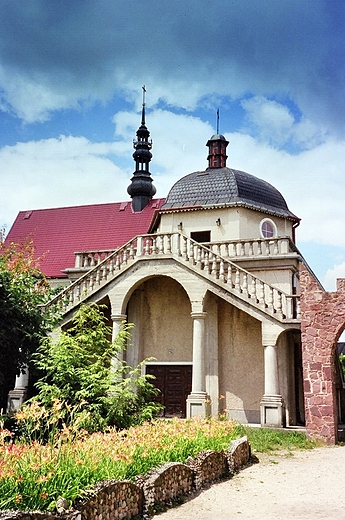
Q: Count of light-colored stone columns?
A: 4